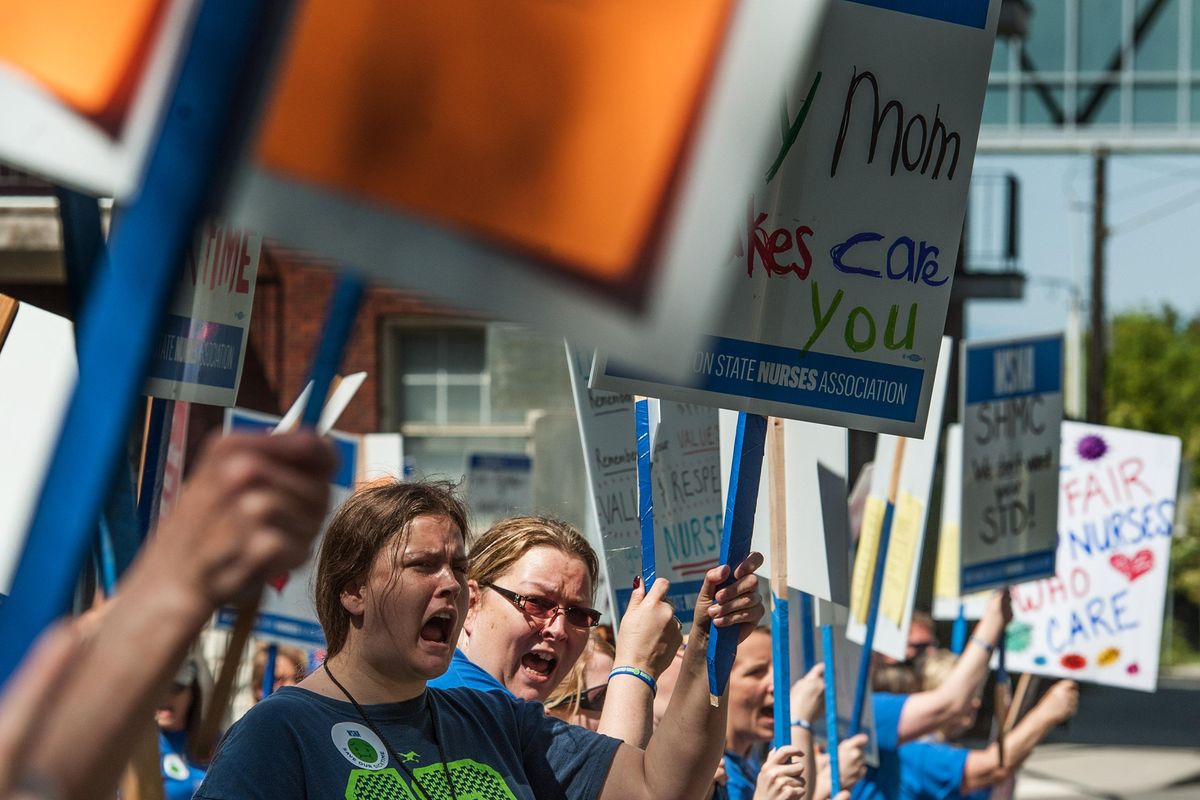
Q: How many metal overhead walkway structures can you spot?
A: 1